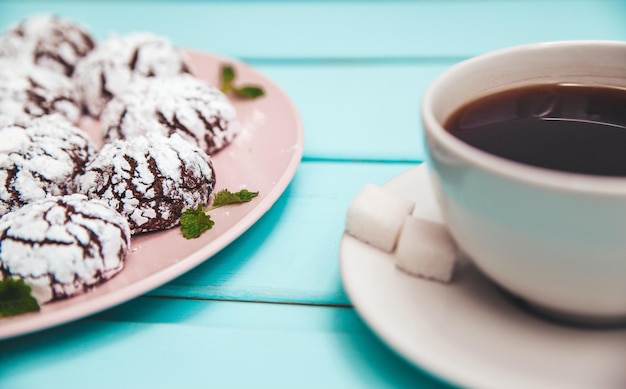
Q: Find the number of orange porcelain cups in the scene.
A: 0